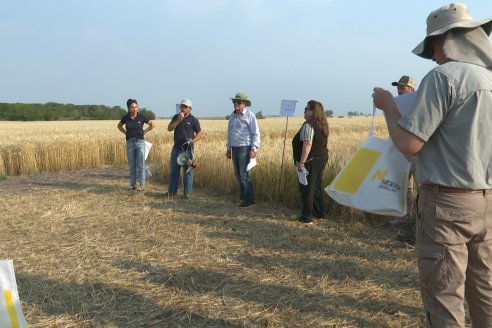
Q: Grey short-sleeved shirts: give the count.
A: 1